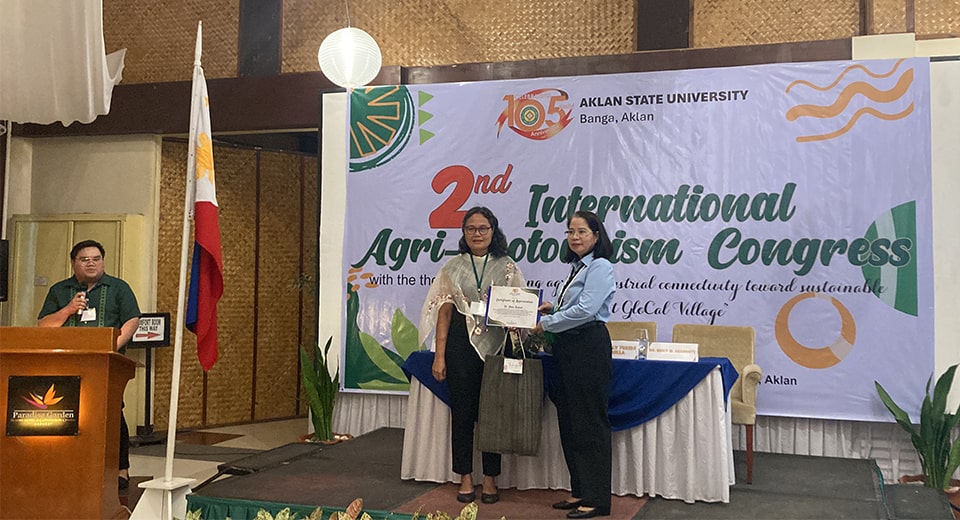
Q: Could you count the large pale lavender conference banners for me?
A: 1